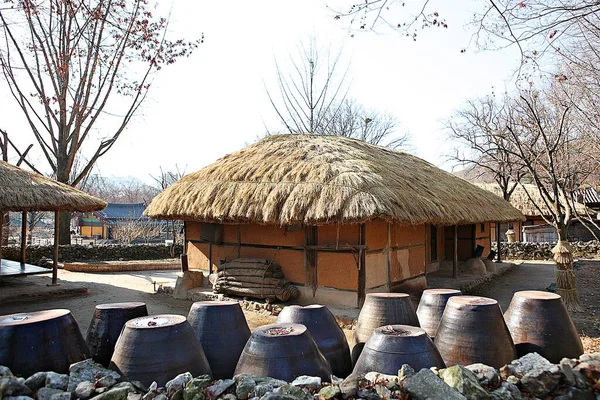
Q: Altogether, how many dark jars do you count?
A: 11